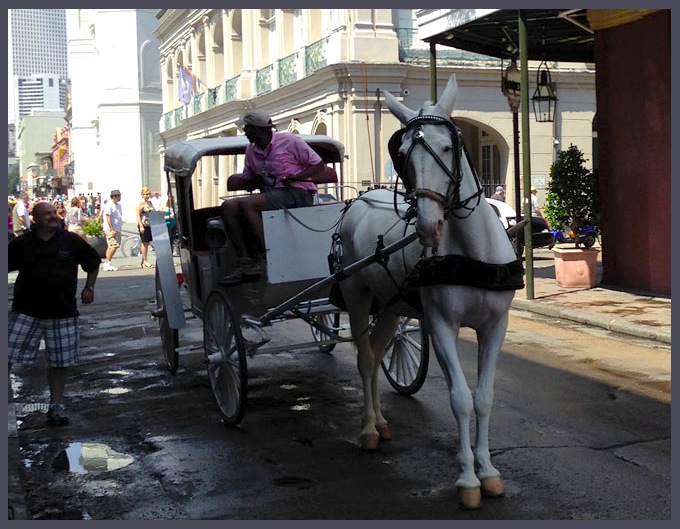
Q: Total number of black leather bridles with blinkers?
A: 1